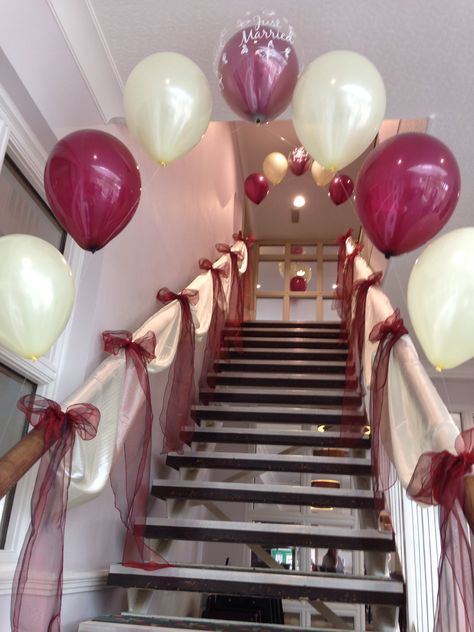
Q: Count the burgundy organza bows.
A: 11